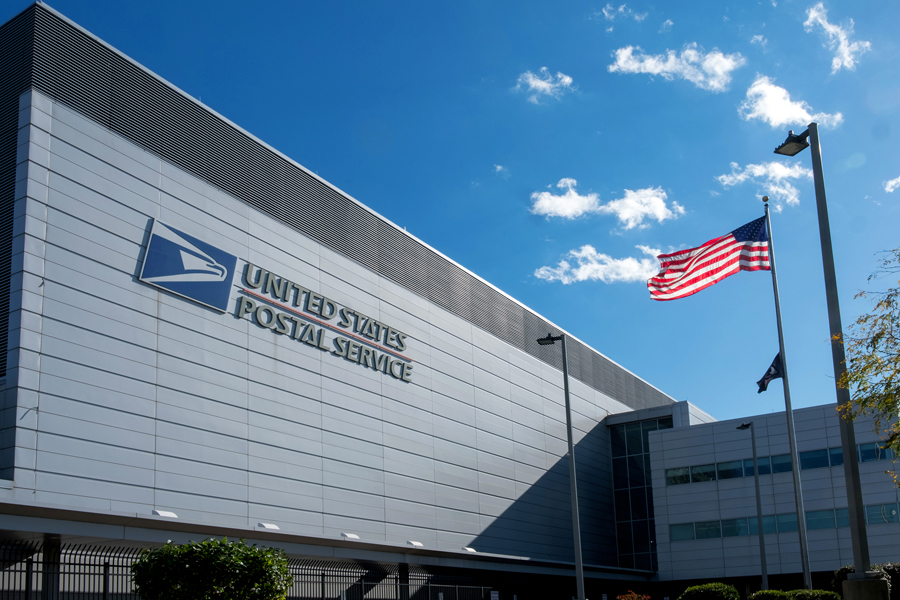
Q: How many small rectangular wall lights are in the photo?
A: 5